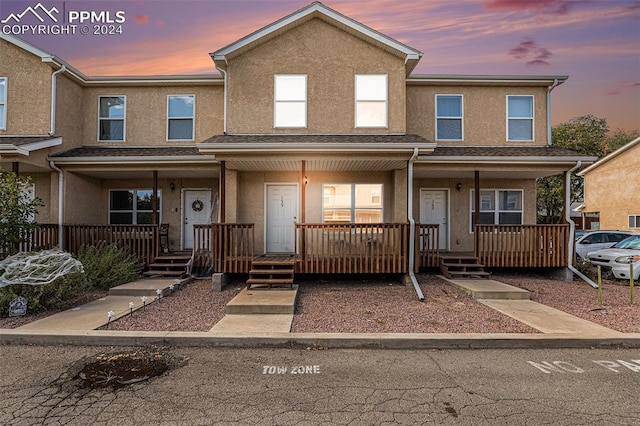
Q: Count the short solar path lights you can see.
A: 6